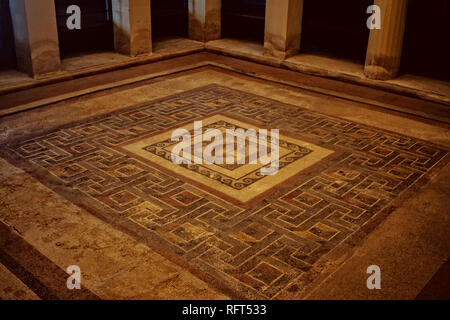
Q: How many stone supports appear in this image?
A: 5